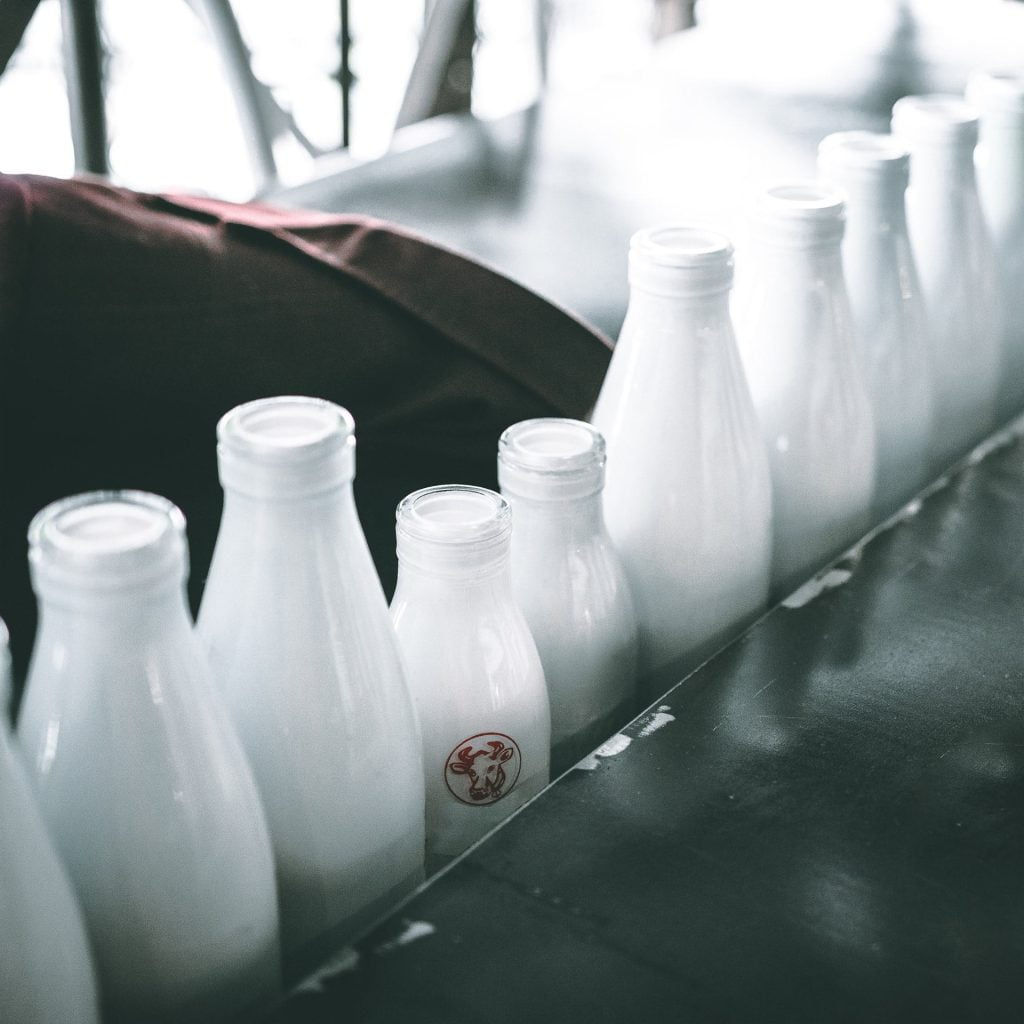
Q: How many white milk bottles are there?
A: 10